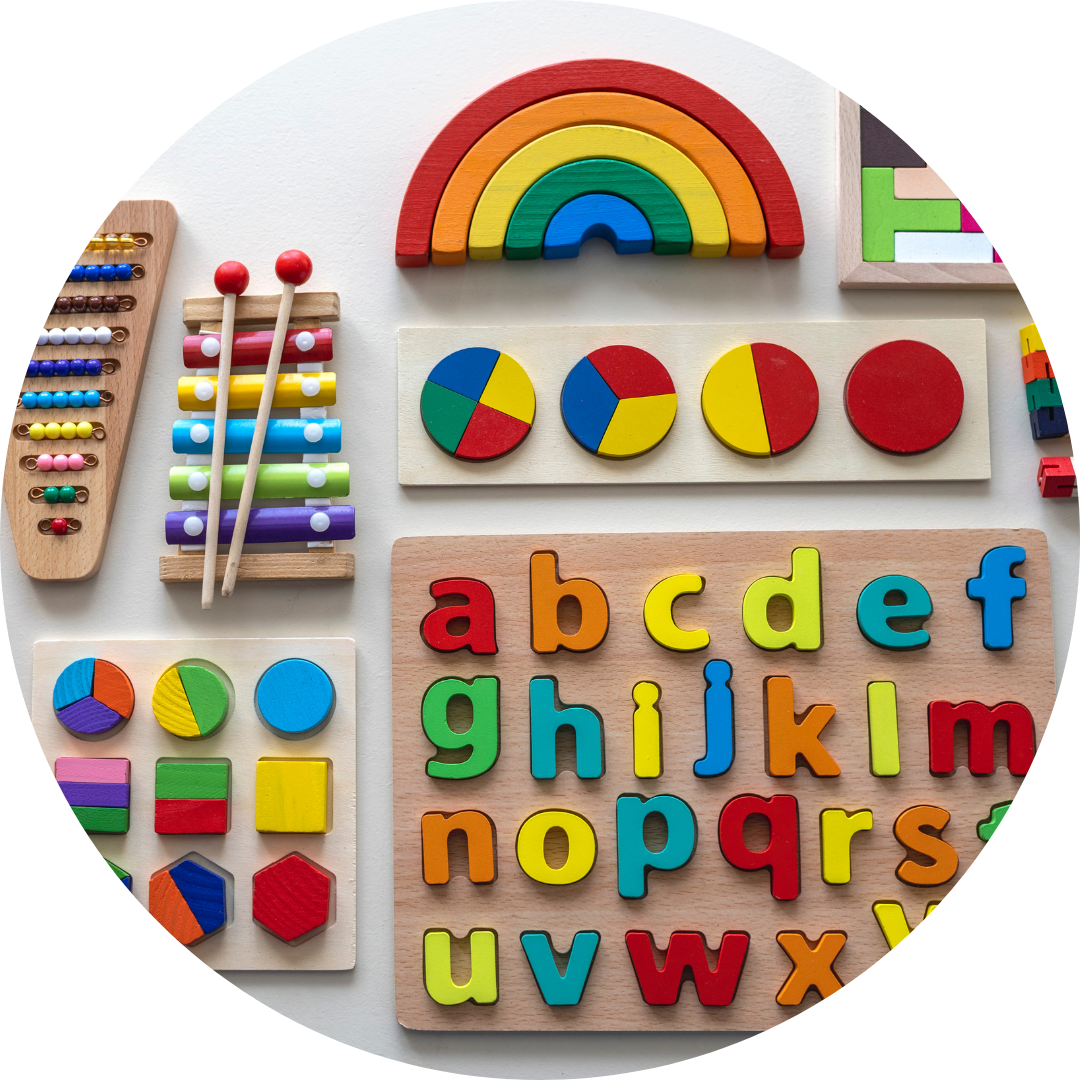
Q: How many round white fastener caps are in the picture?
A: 10